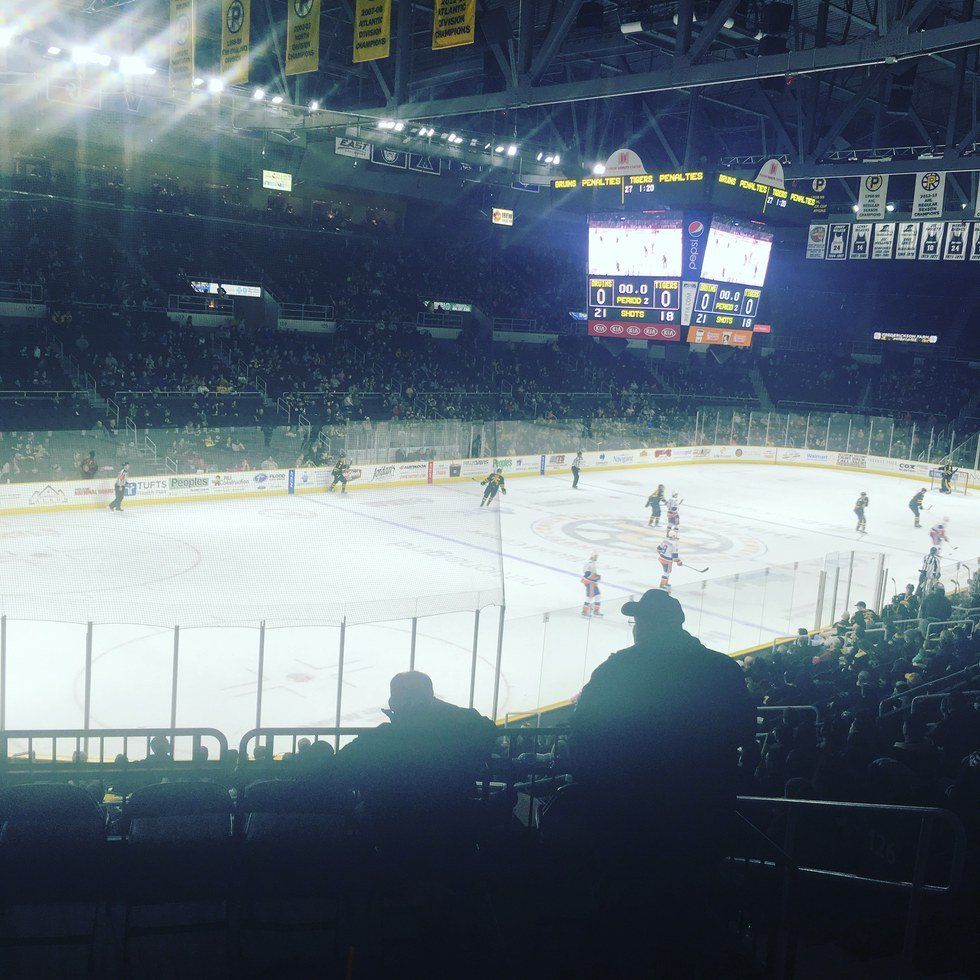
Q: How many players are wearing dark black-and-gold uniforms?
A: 6